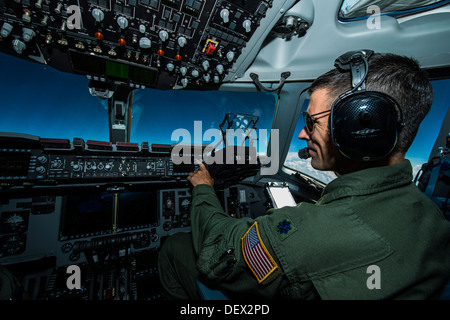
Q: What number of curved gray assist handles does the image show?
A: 1